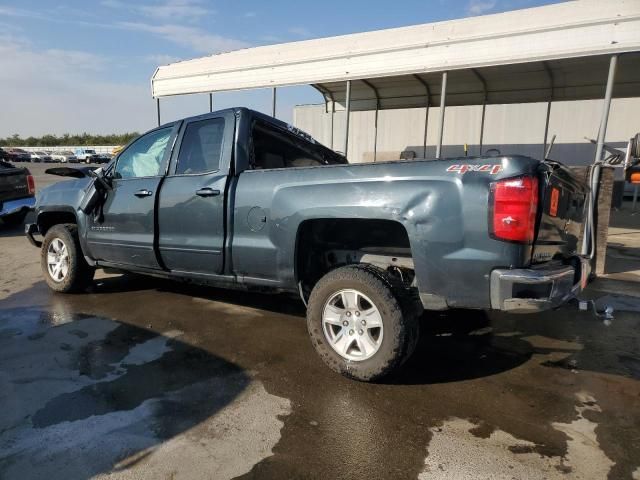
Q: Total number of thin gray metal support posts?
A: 11